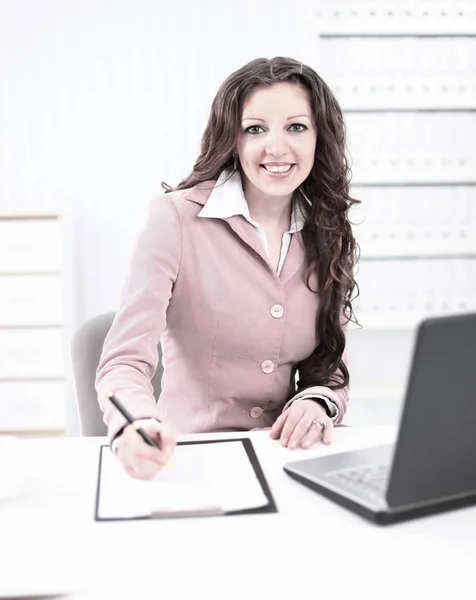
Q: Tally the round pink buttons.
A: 3